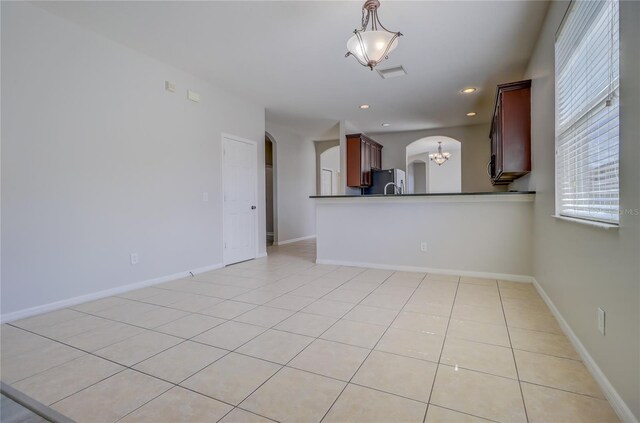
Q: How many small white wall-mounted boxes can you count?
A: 2